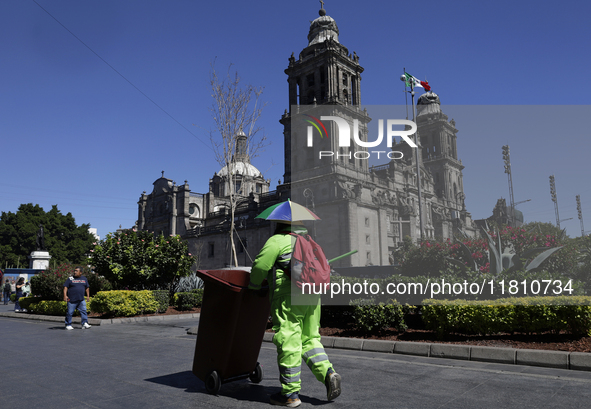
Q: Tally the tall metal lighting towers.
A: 3